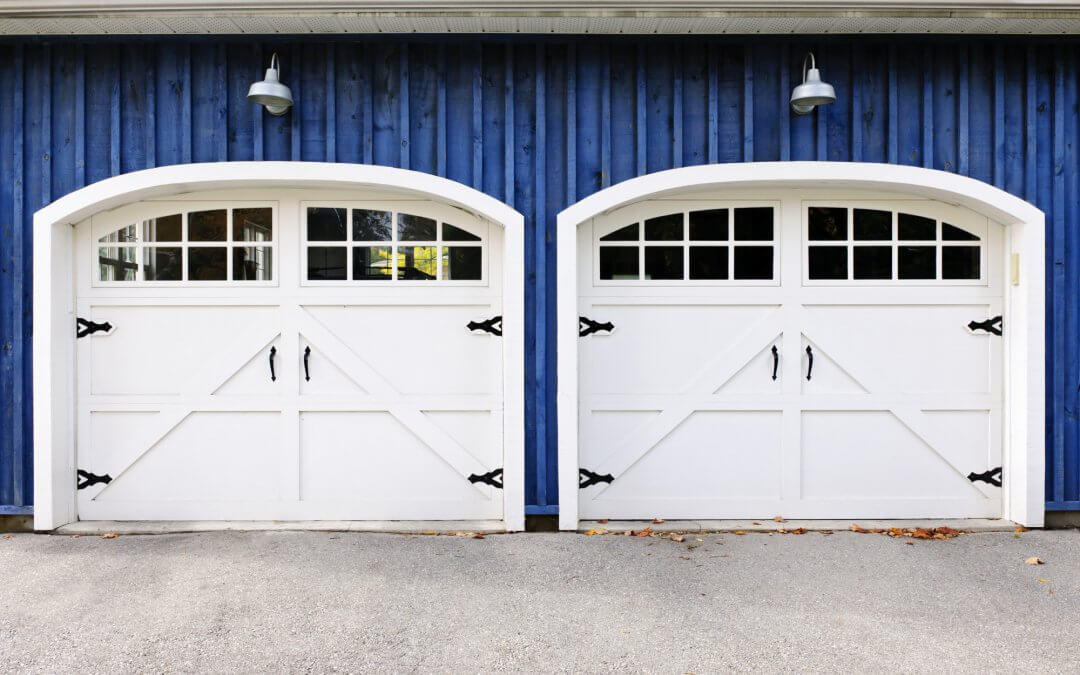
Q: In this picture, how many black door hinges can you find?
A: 8